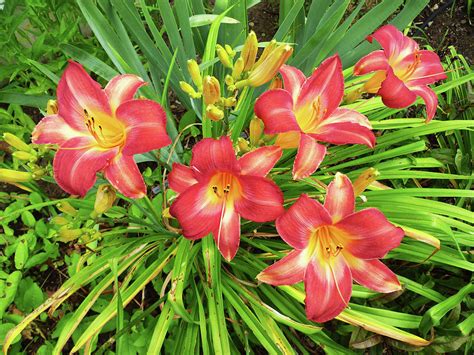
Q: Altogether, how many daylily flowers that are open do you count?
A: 5